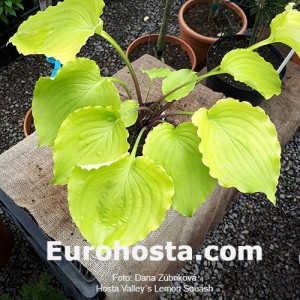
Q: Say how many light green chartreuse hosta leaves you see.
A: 11